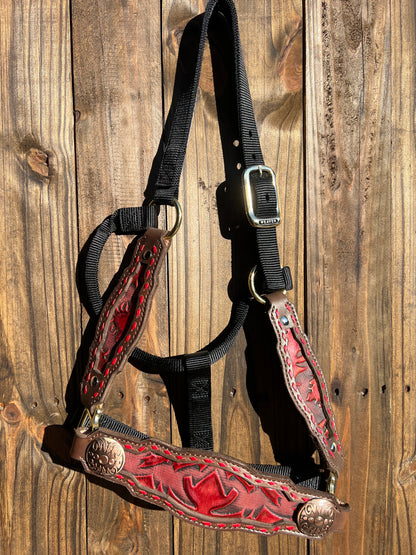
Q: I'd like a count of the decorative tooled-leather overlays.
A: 3